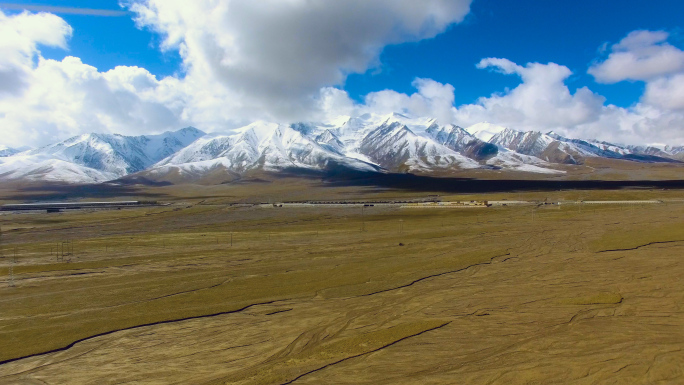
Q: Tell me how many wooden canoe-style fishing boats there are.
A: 0